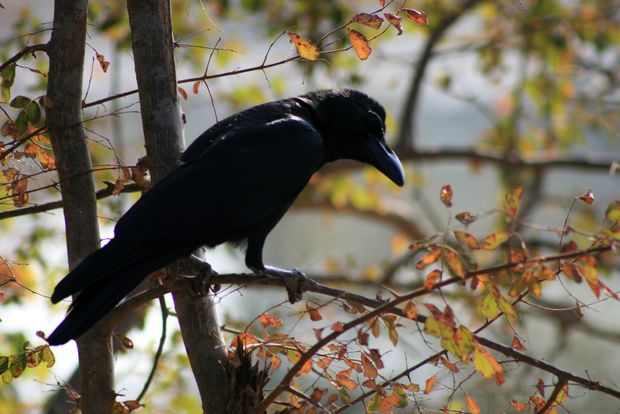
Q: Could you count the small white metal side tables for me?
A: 0